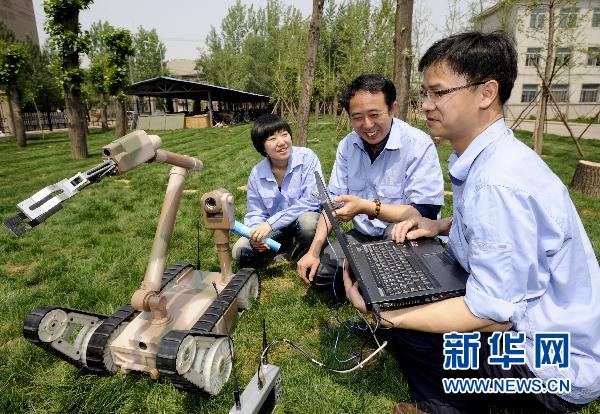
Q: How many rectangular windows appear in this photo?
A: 9